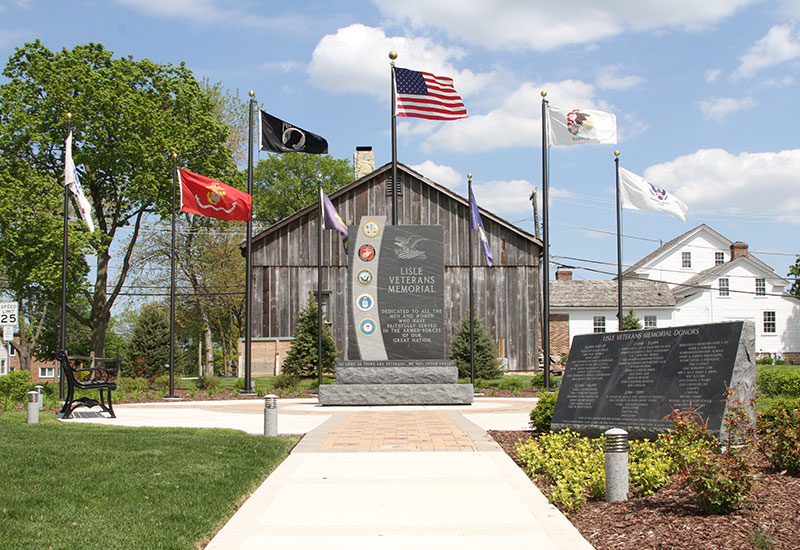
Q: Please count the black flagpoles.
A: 8